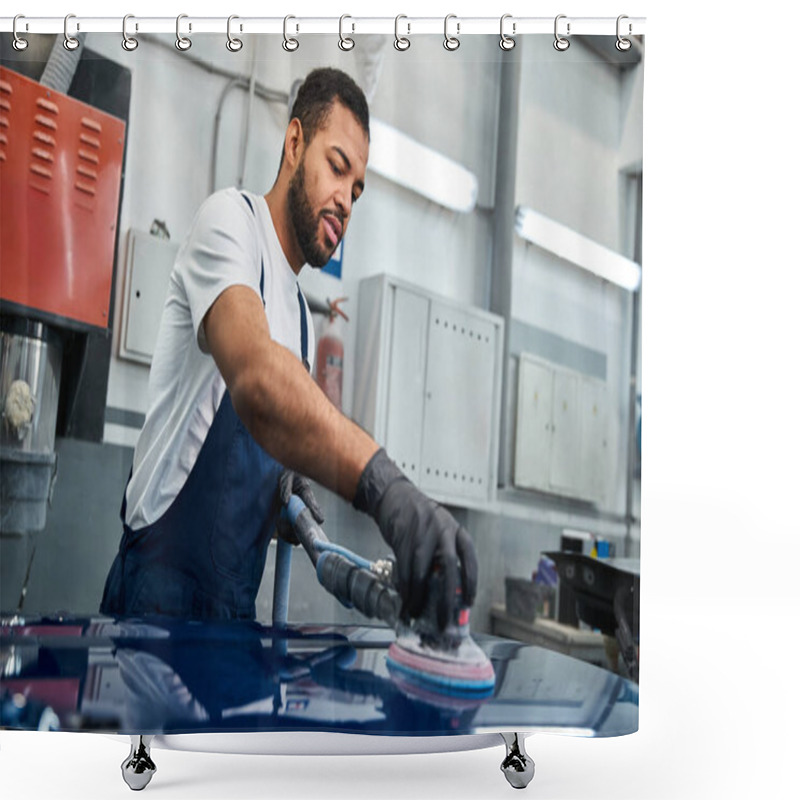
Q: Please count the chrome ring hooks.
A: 12